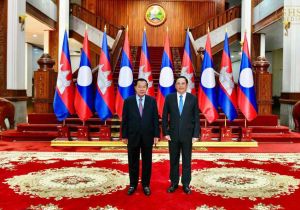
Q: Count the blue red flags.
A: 10